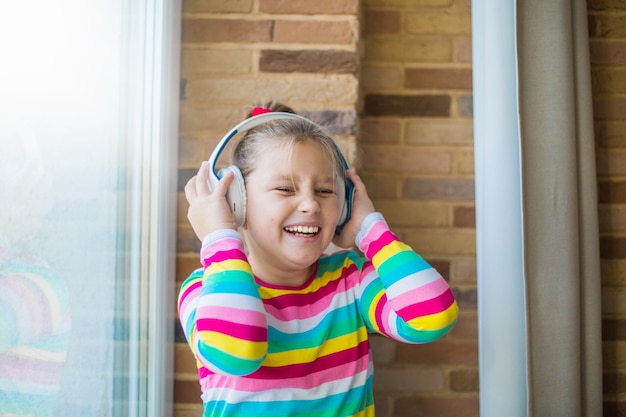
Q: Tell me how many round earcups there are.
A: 2